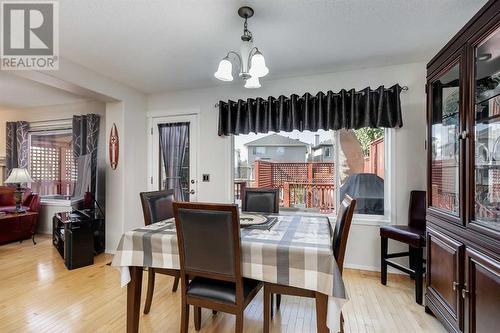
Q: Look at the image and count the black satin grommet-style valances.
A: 1